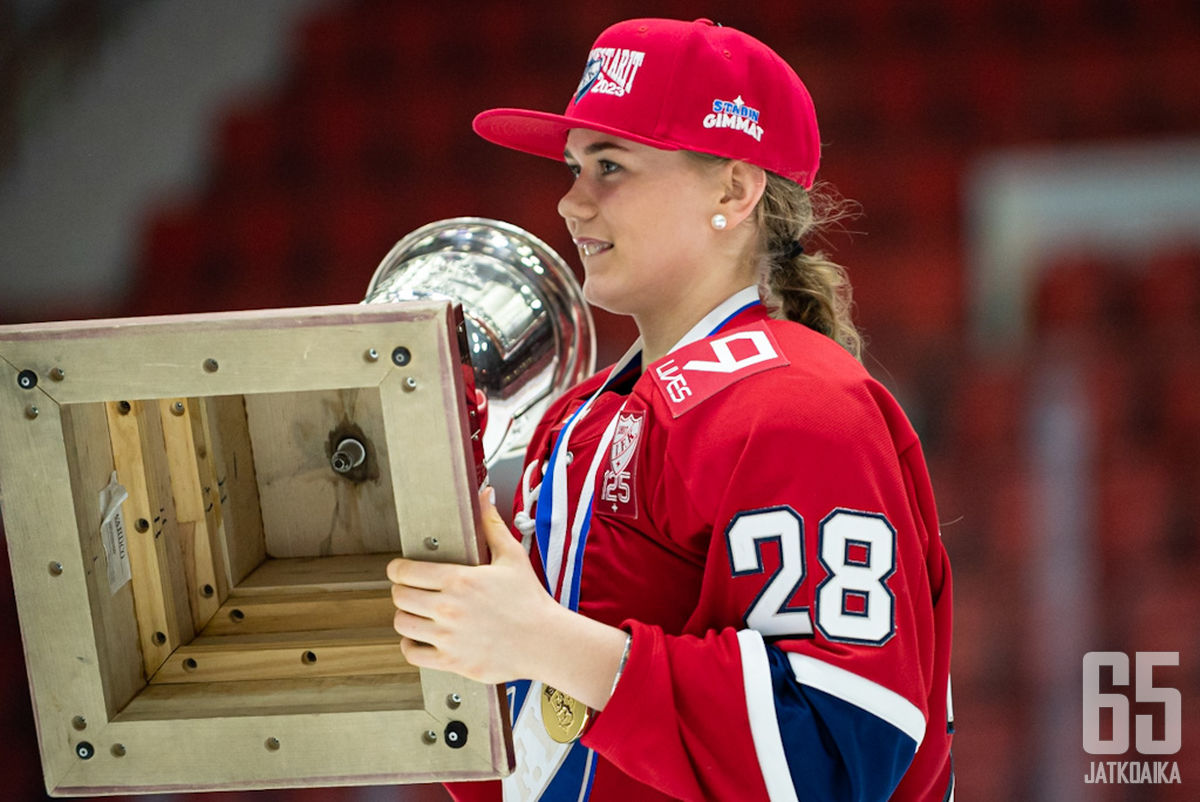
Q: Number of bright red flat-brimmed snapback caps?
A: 1